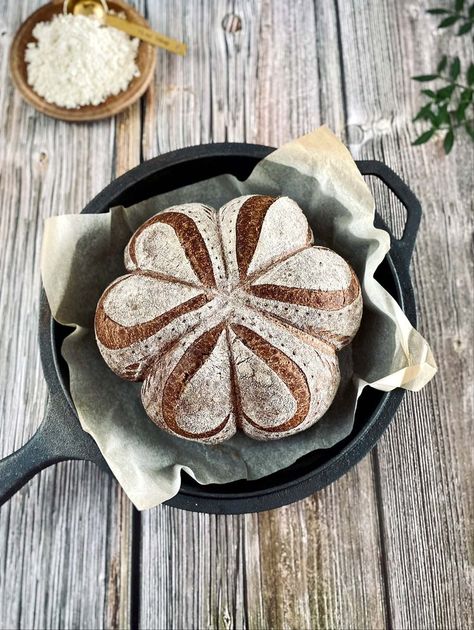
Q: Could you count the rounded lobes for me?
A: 6